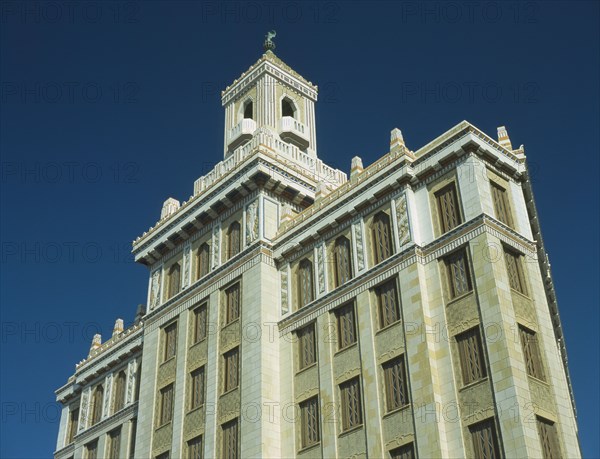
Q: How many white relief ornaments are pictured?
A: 11